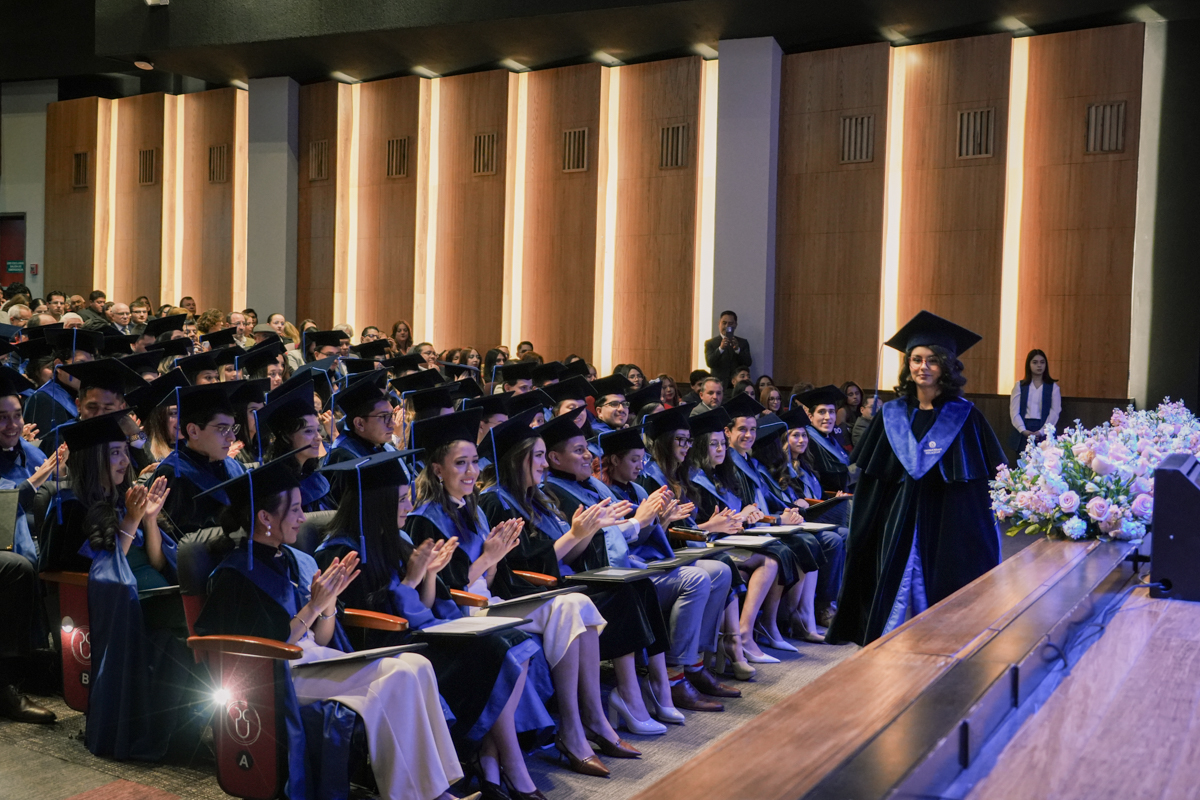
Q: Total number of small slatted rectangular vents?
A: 11